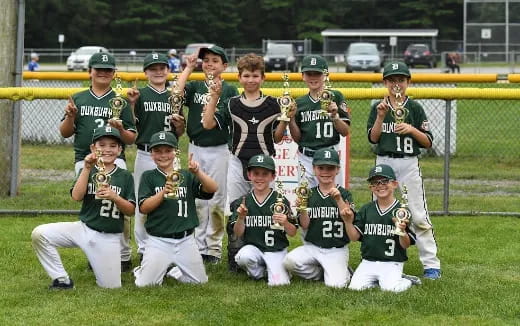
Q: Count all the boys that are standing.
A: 6